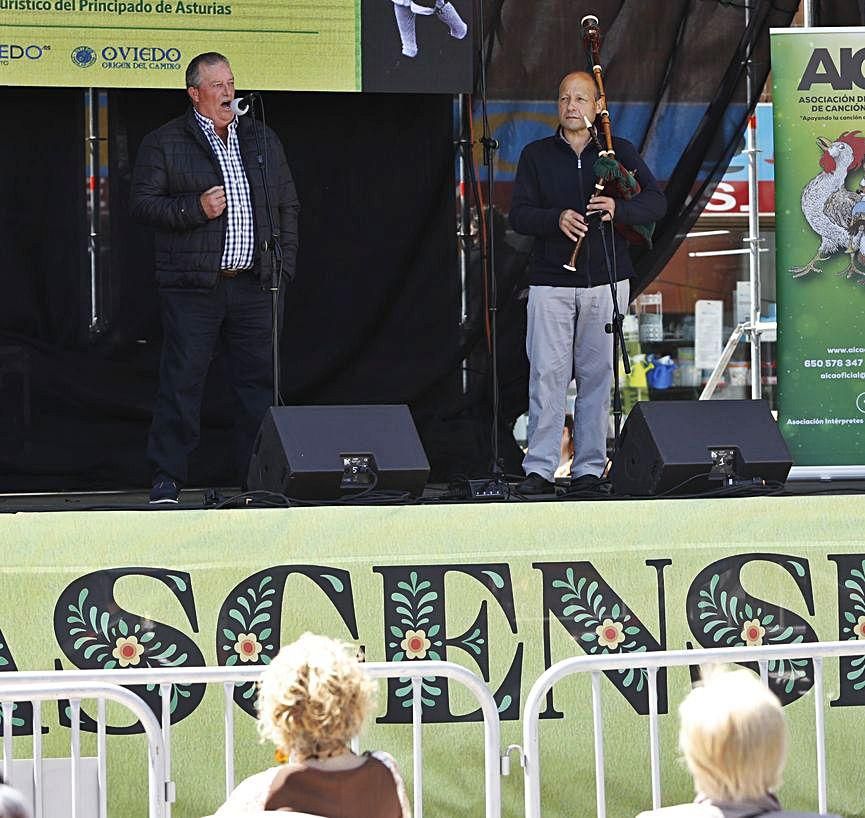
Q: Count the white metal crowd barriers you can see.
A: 3